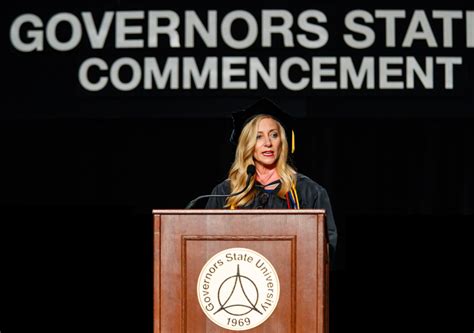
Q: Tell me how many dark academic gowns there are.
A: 1